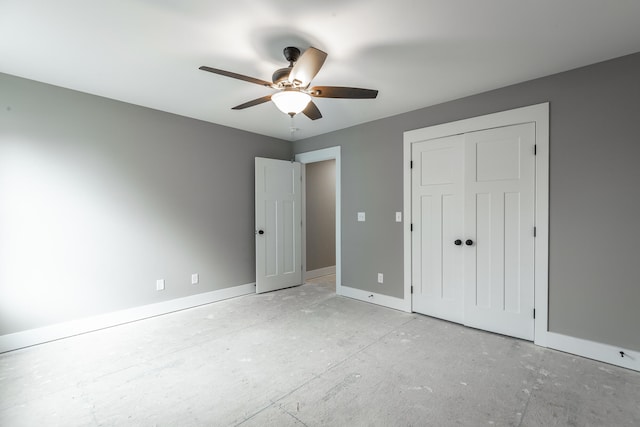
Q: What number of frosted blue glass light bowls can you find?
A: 0